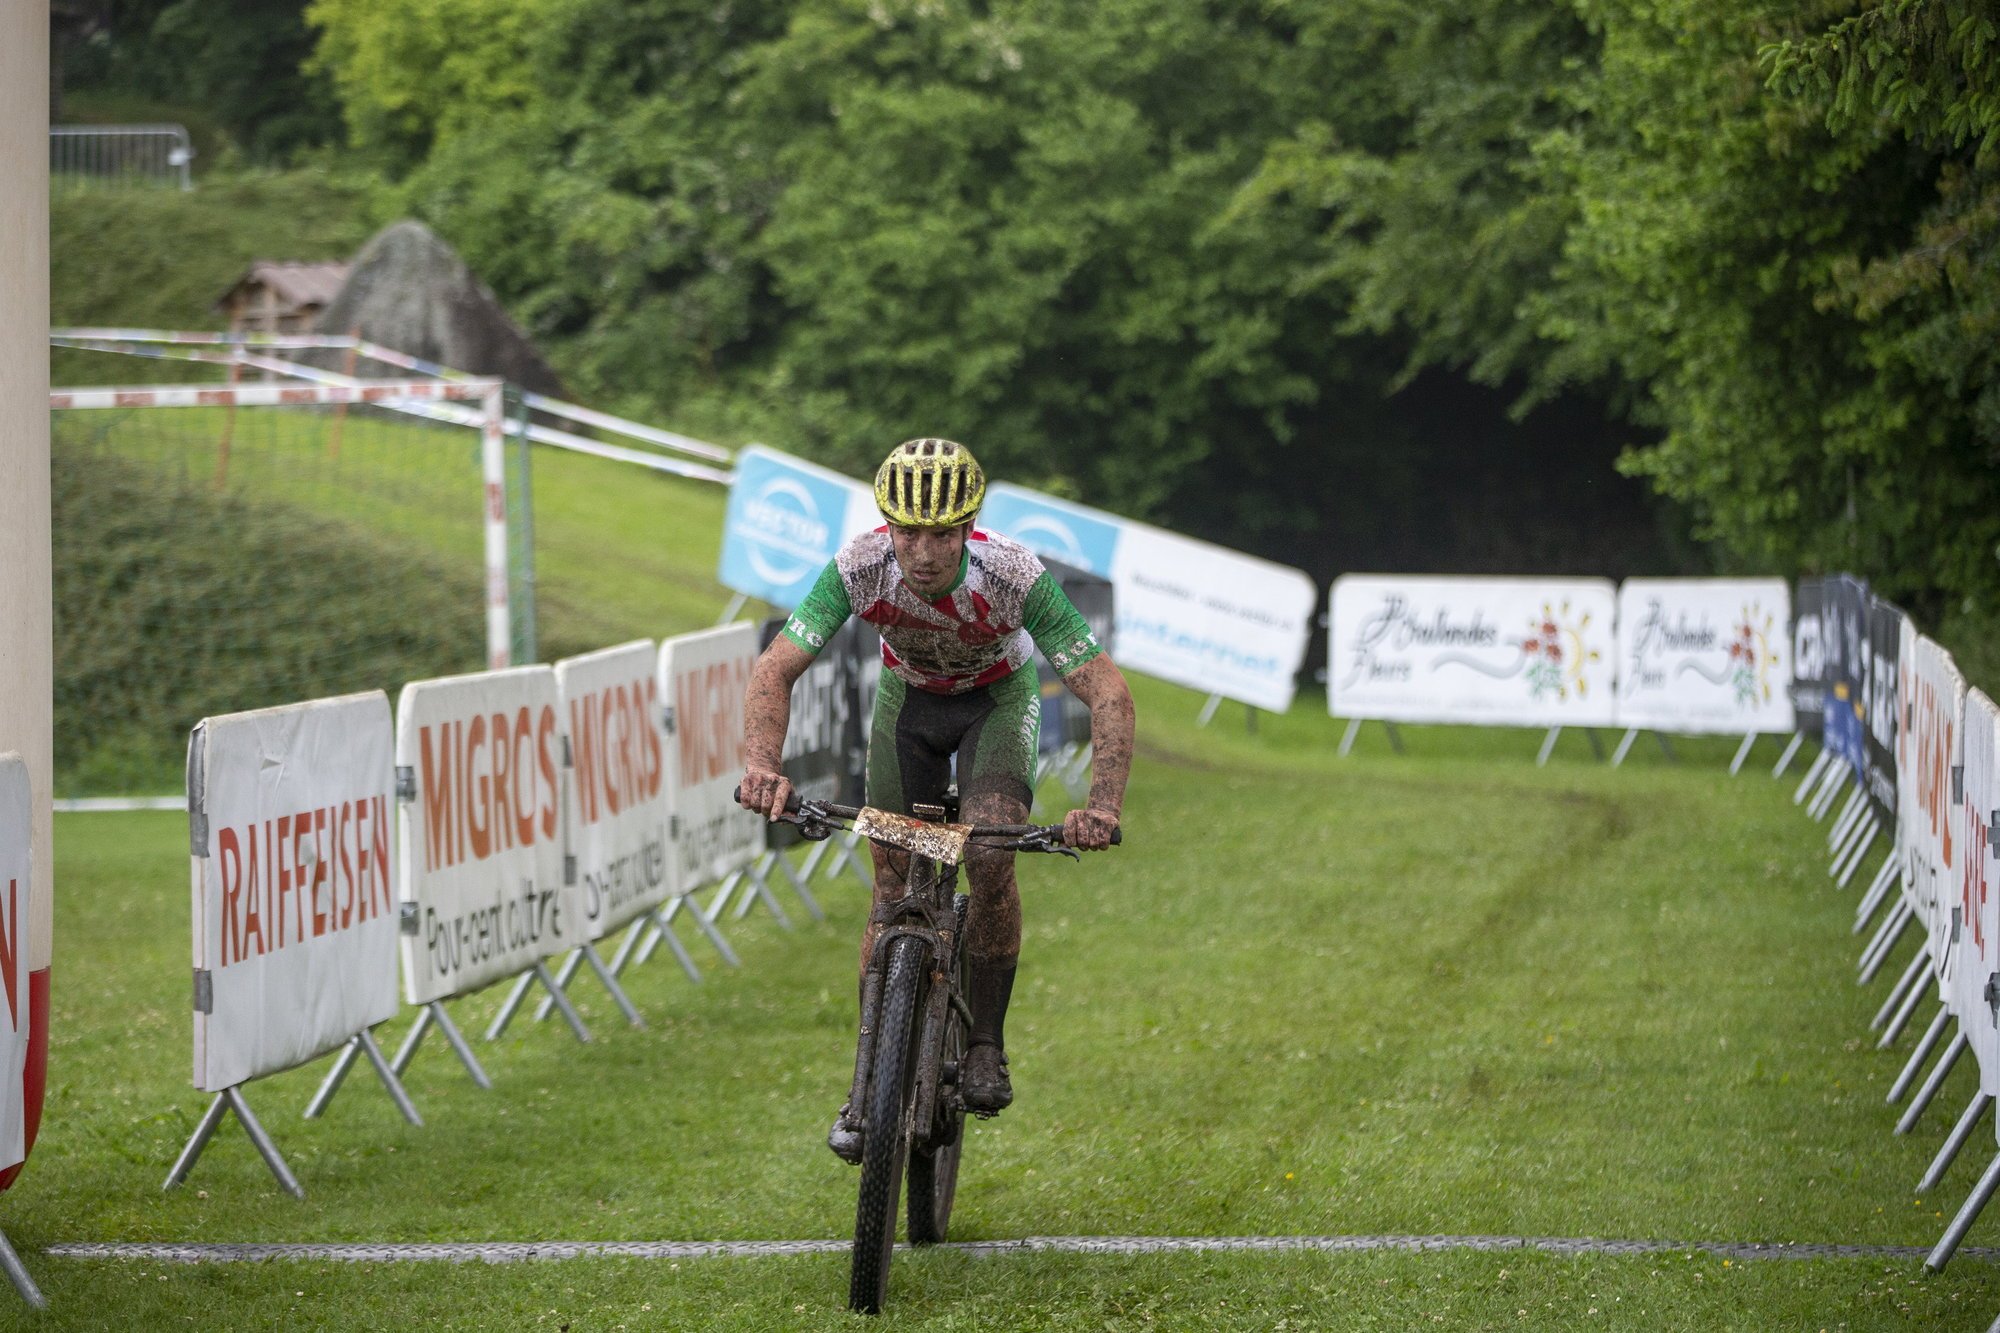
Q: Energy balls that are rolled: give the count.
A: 0